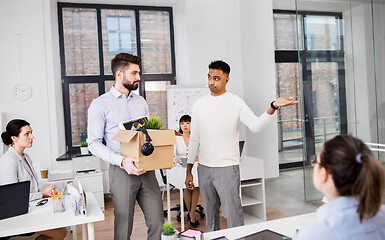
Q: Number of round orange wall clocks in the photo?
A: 0